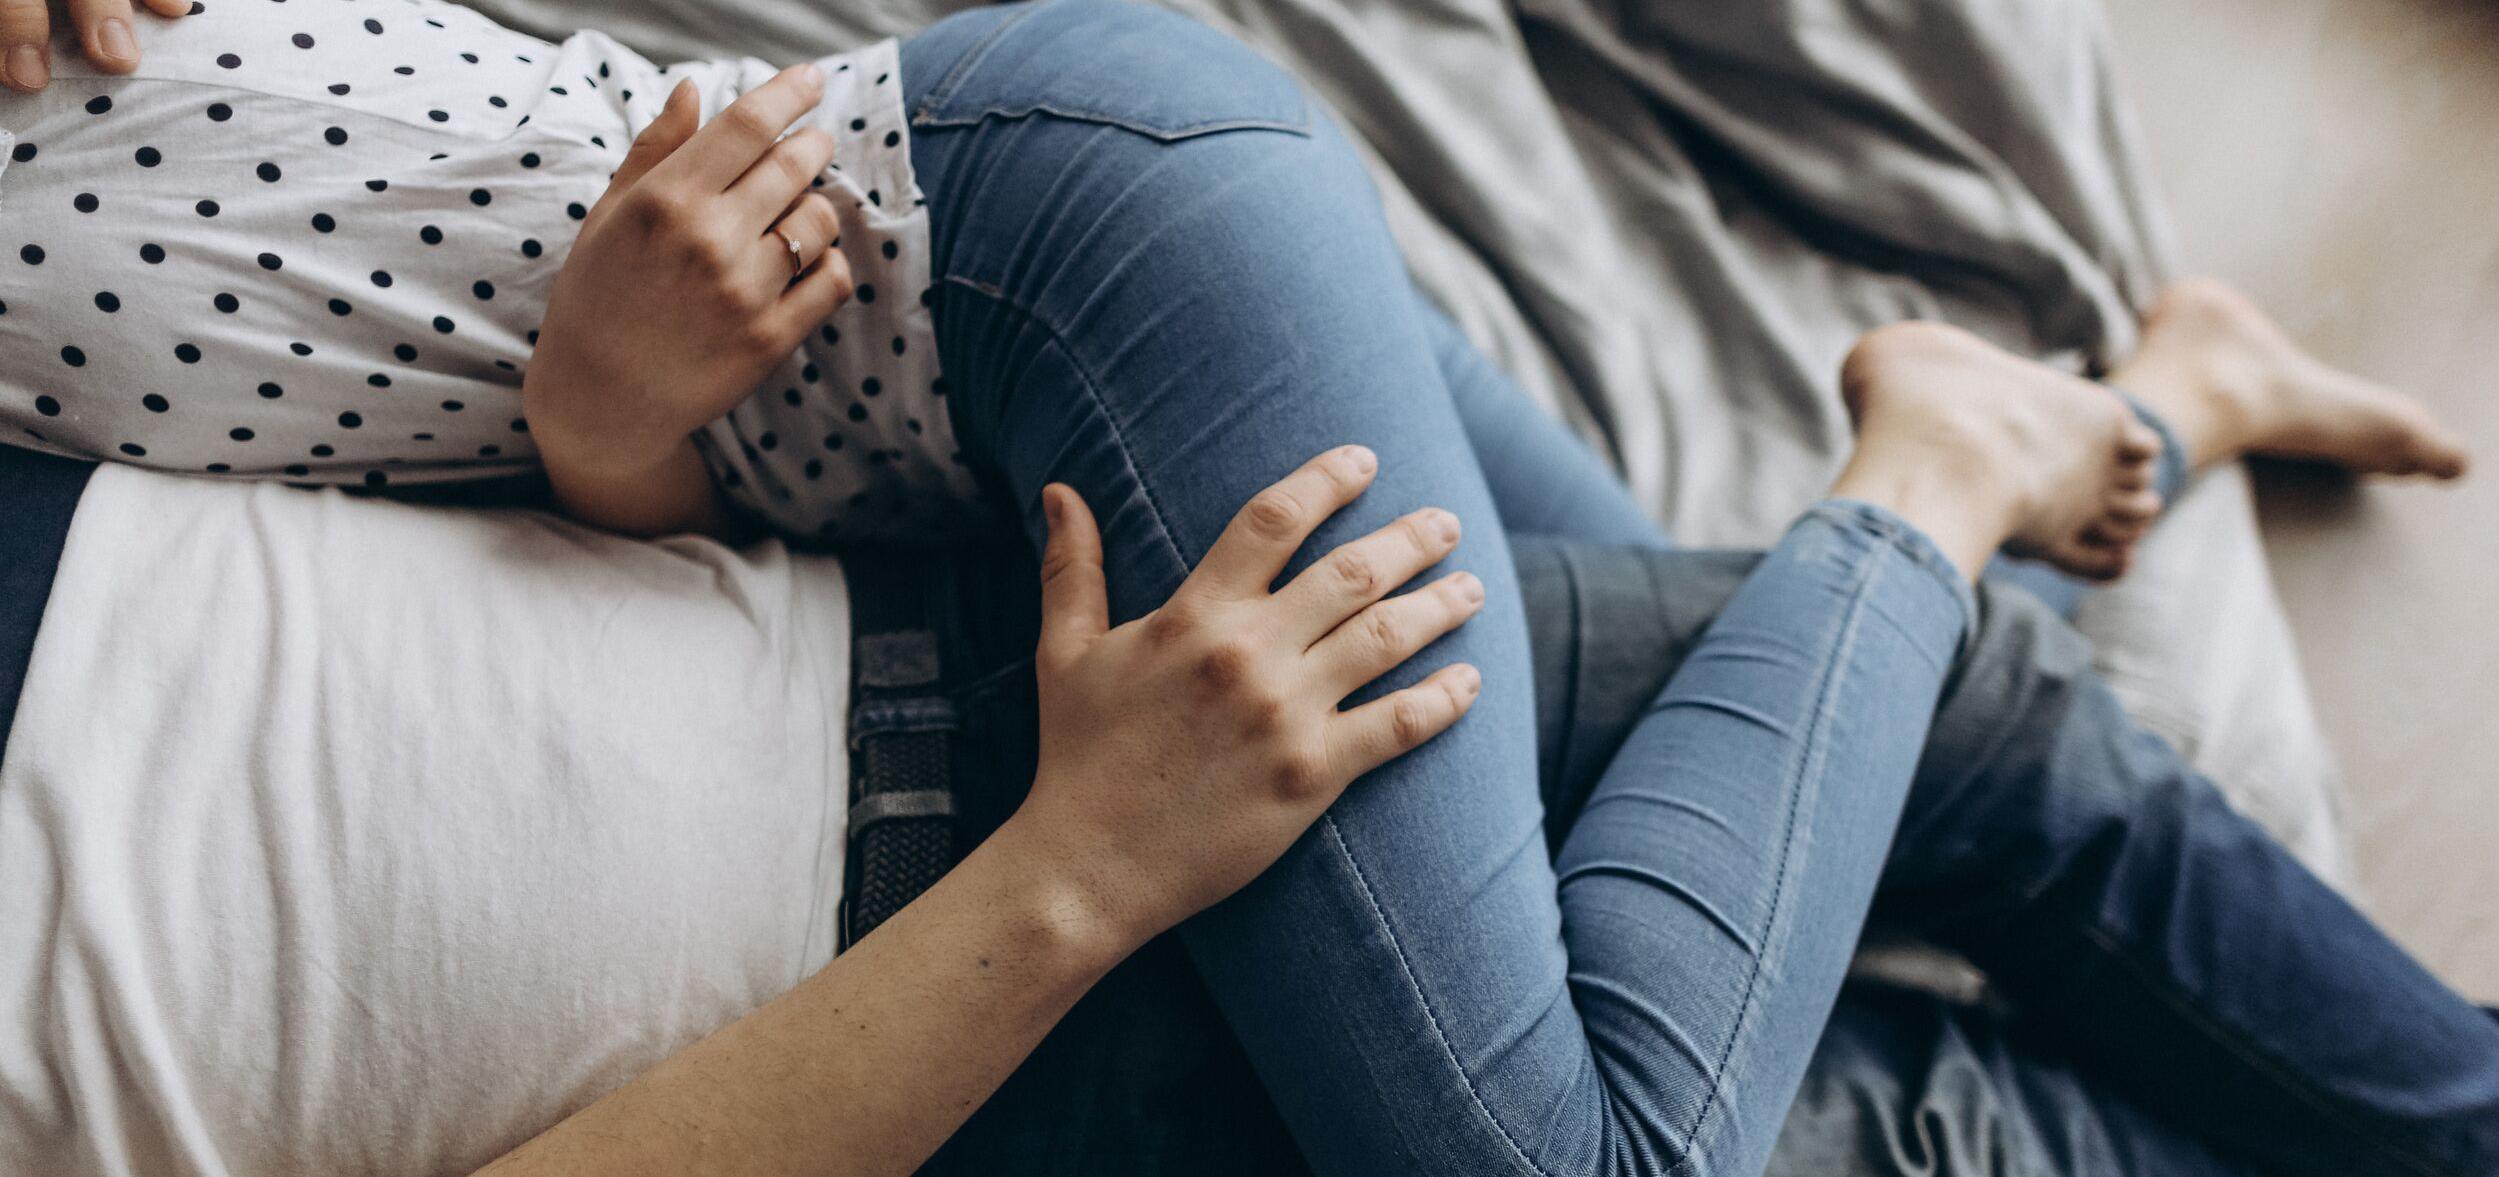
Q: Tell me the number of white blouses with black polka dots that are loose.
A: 1